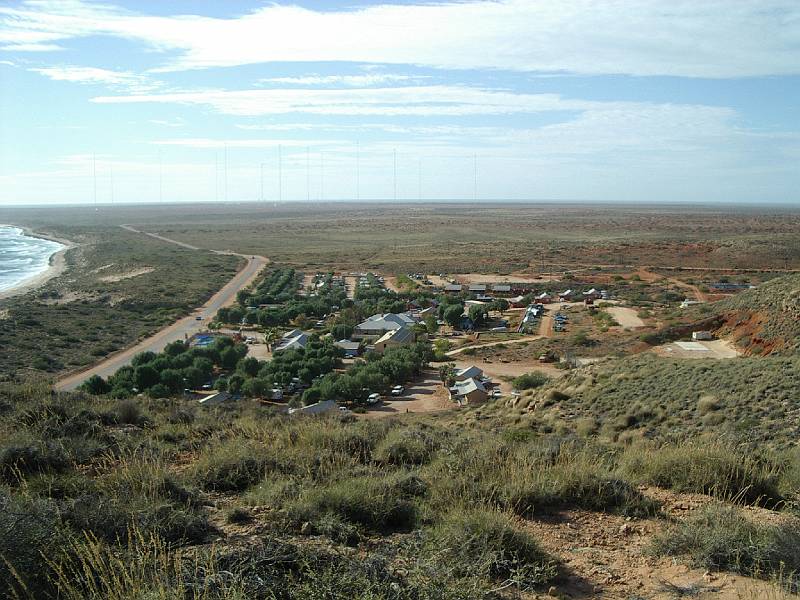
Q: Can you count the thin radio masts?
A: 13